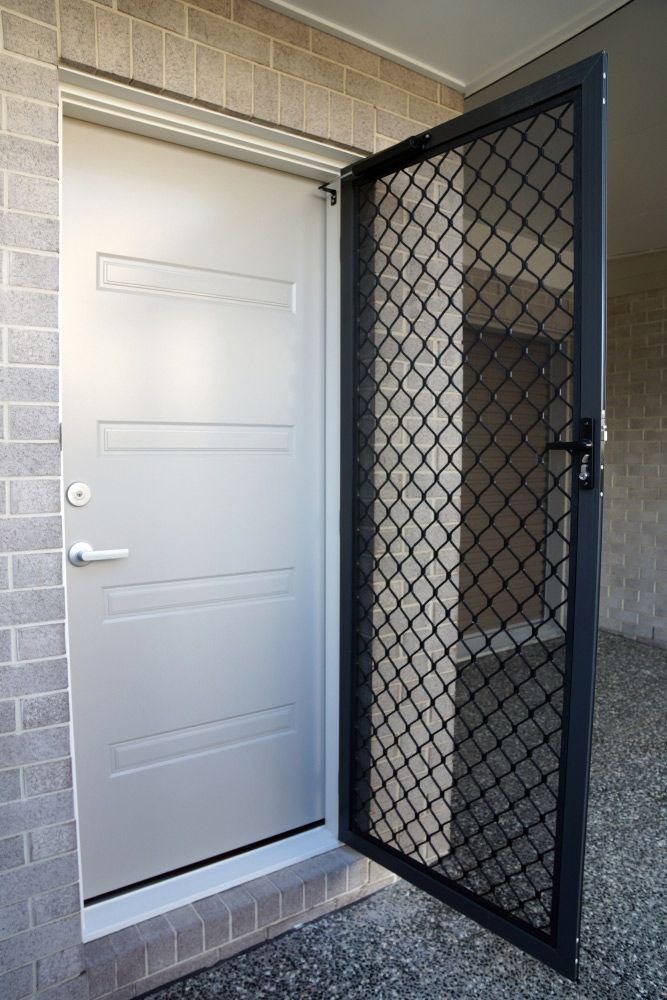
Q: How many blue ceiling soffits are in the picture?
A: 0